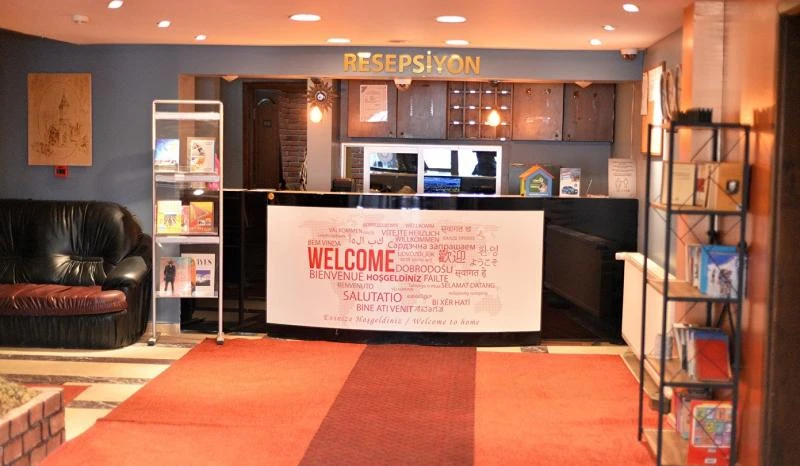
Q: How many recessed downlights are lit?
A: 10